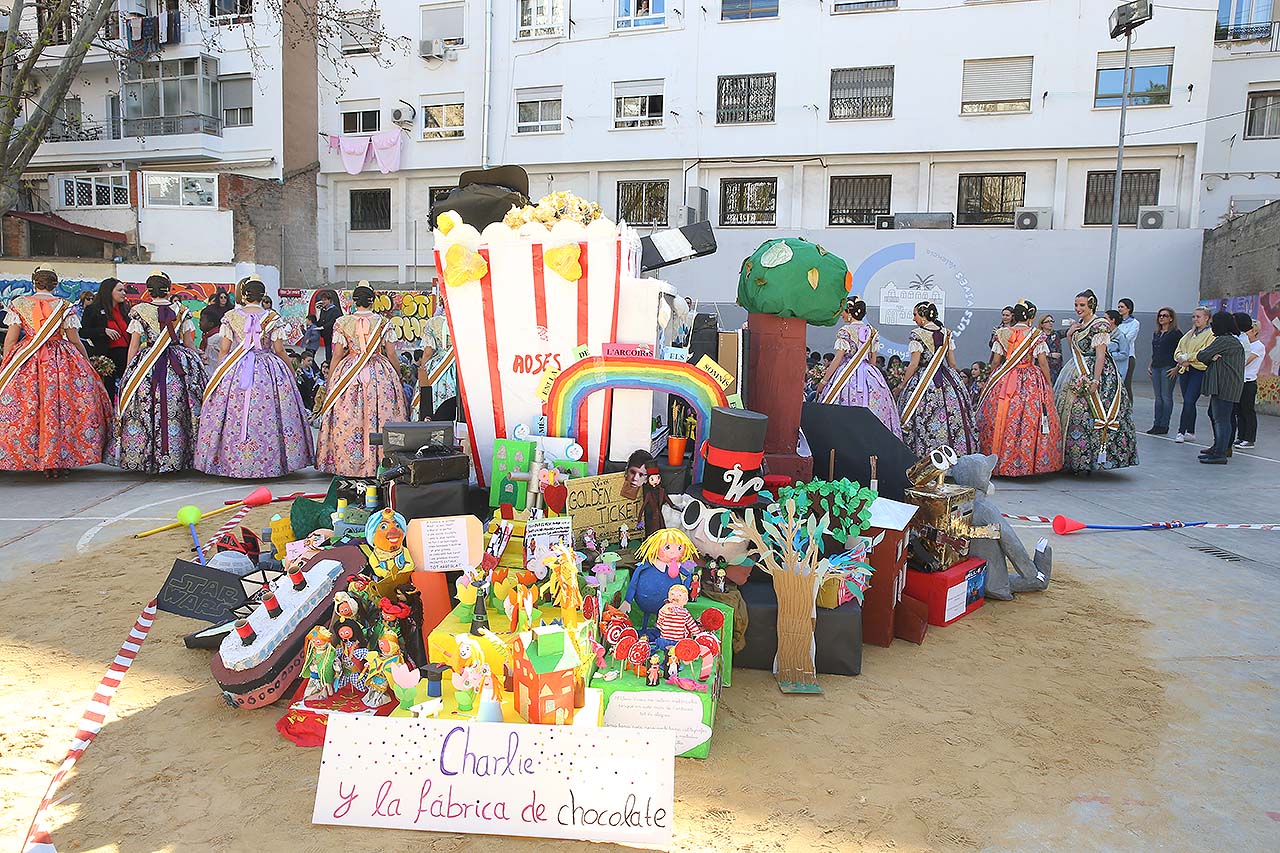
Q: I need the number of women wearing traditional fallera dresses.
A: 9